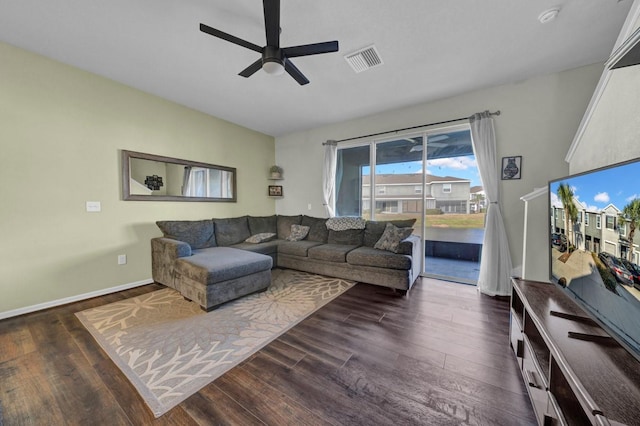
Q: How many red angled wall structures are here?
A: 0